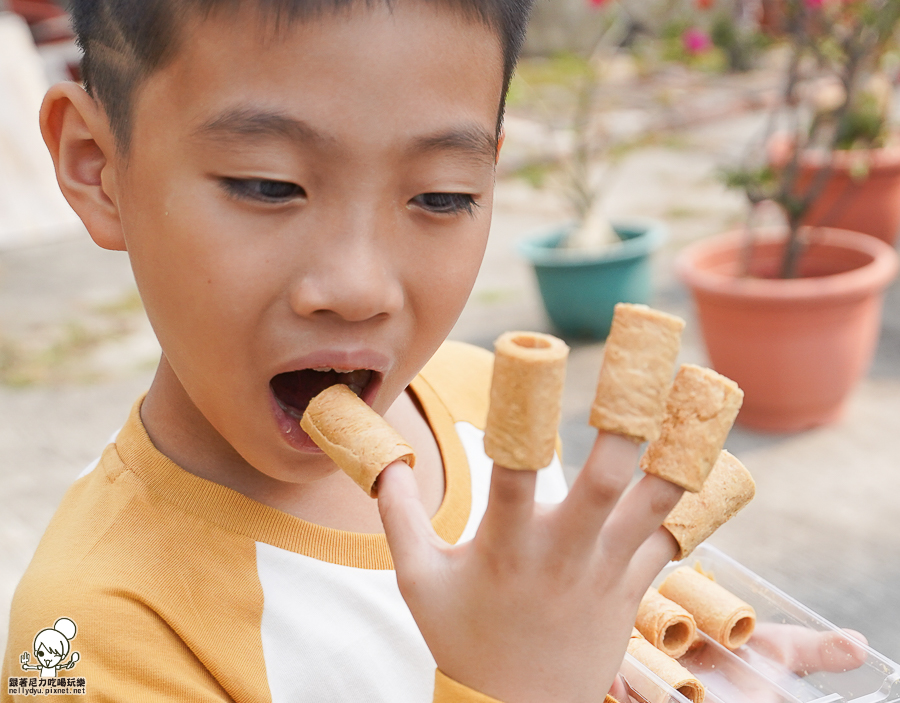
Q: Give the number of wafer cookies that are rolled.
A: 8